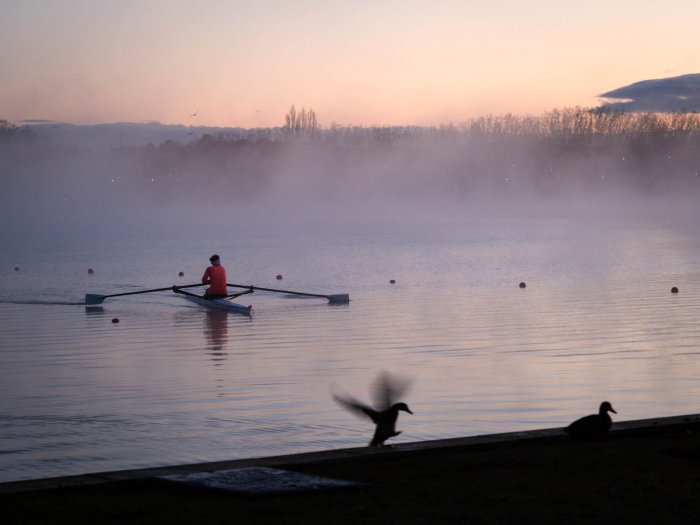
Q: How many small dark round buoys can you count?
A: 8